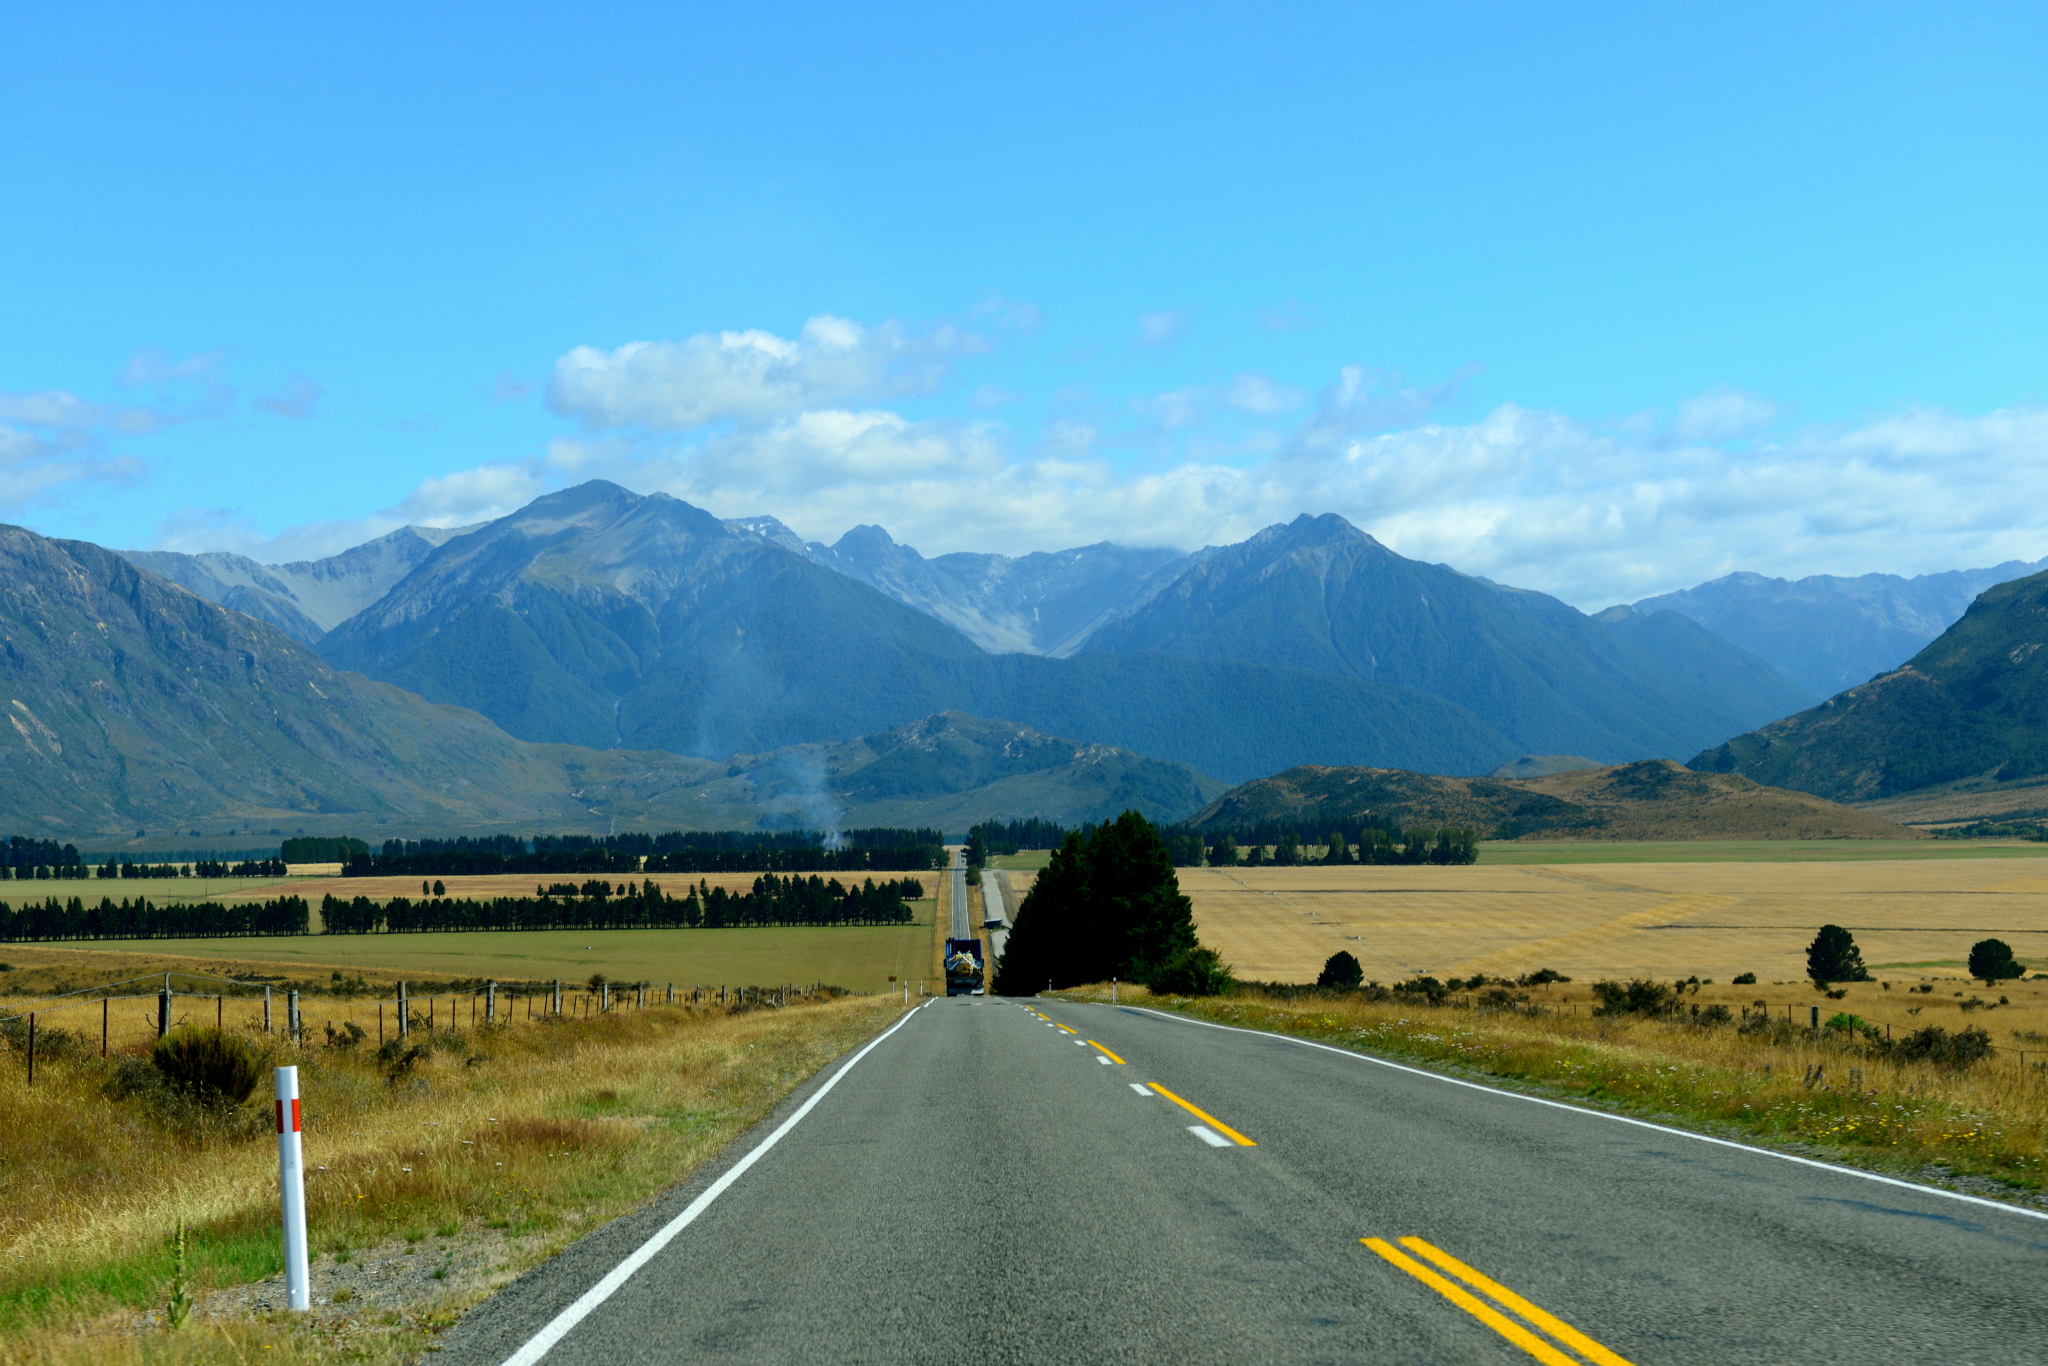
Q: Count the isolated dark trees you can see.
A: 3